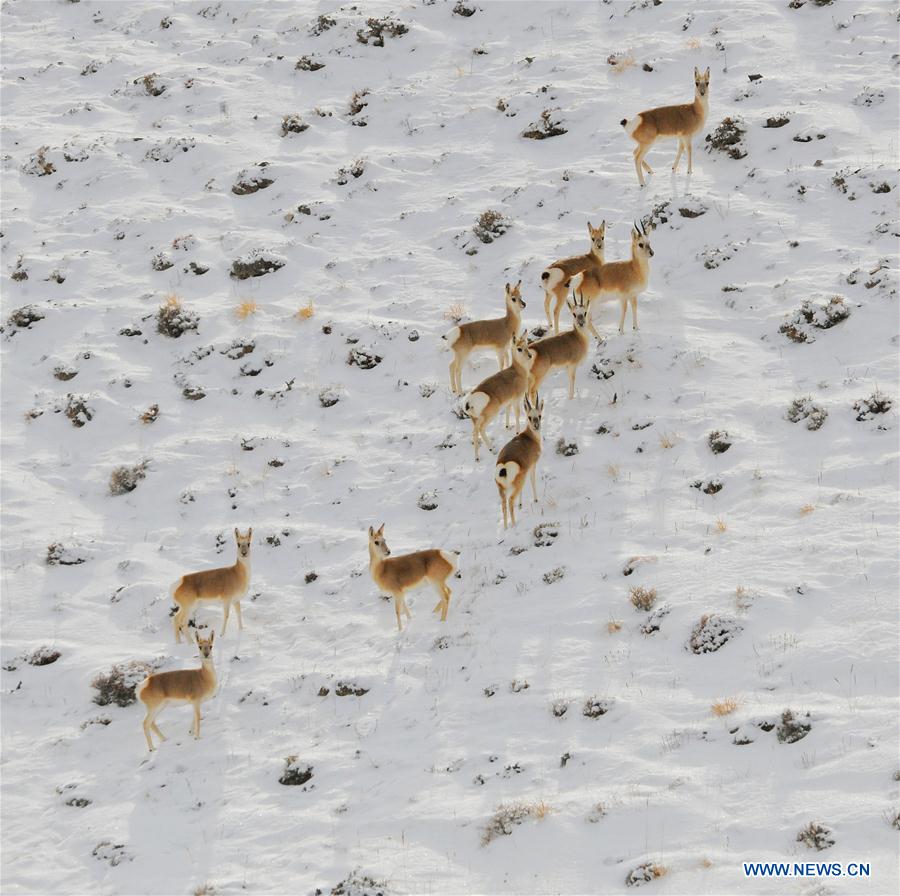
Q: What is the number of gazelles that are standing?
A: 10